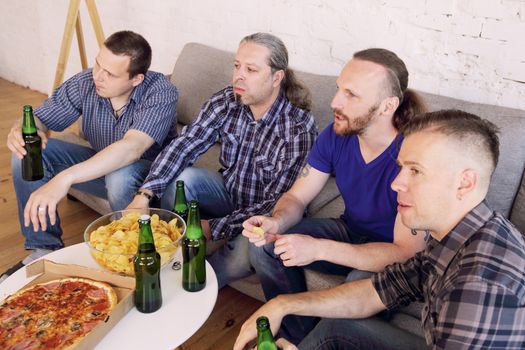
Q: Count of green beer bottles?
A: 5